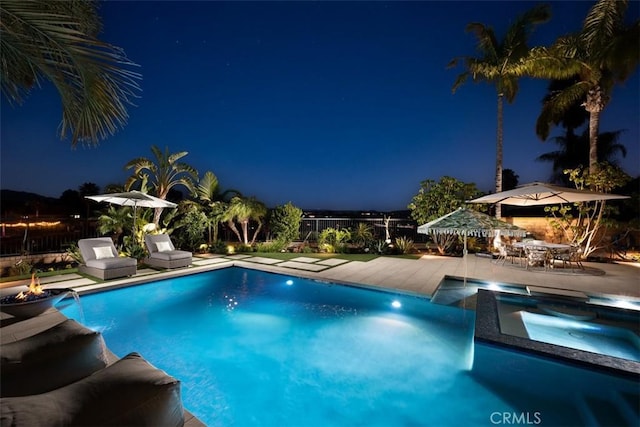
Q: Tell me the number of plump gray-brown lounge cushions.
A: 2